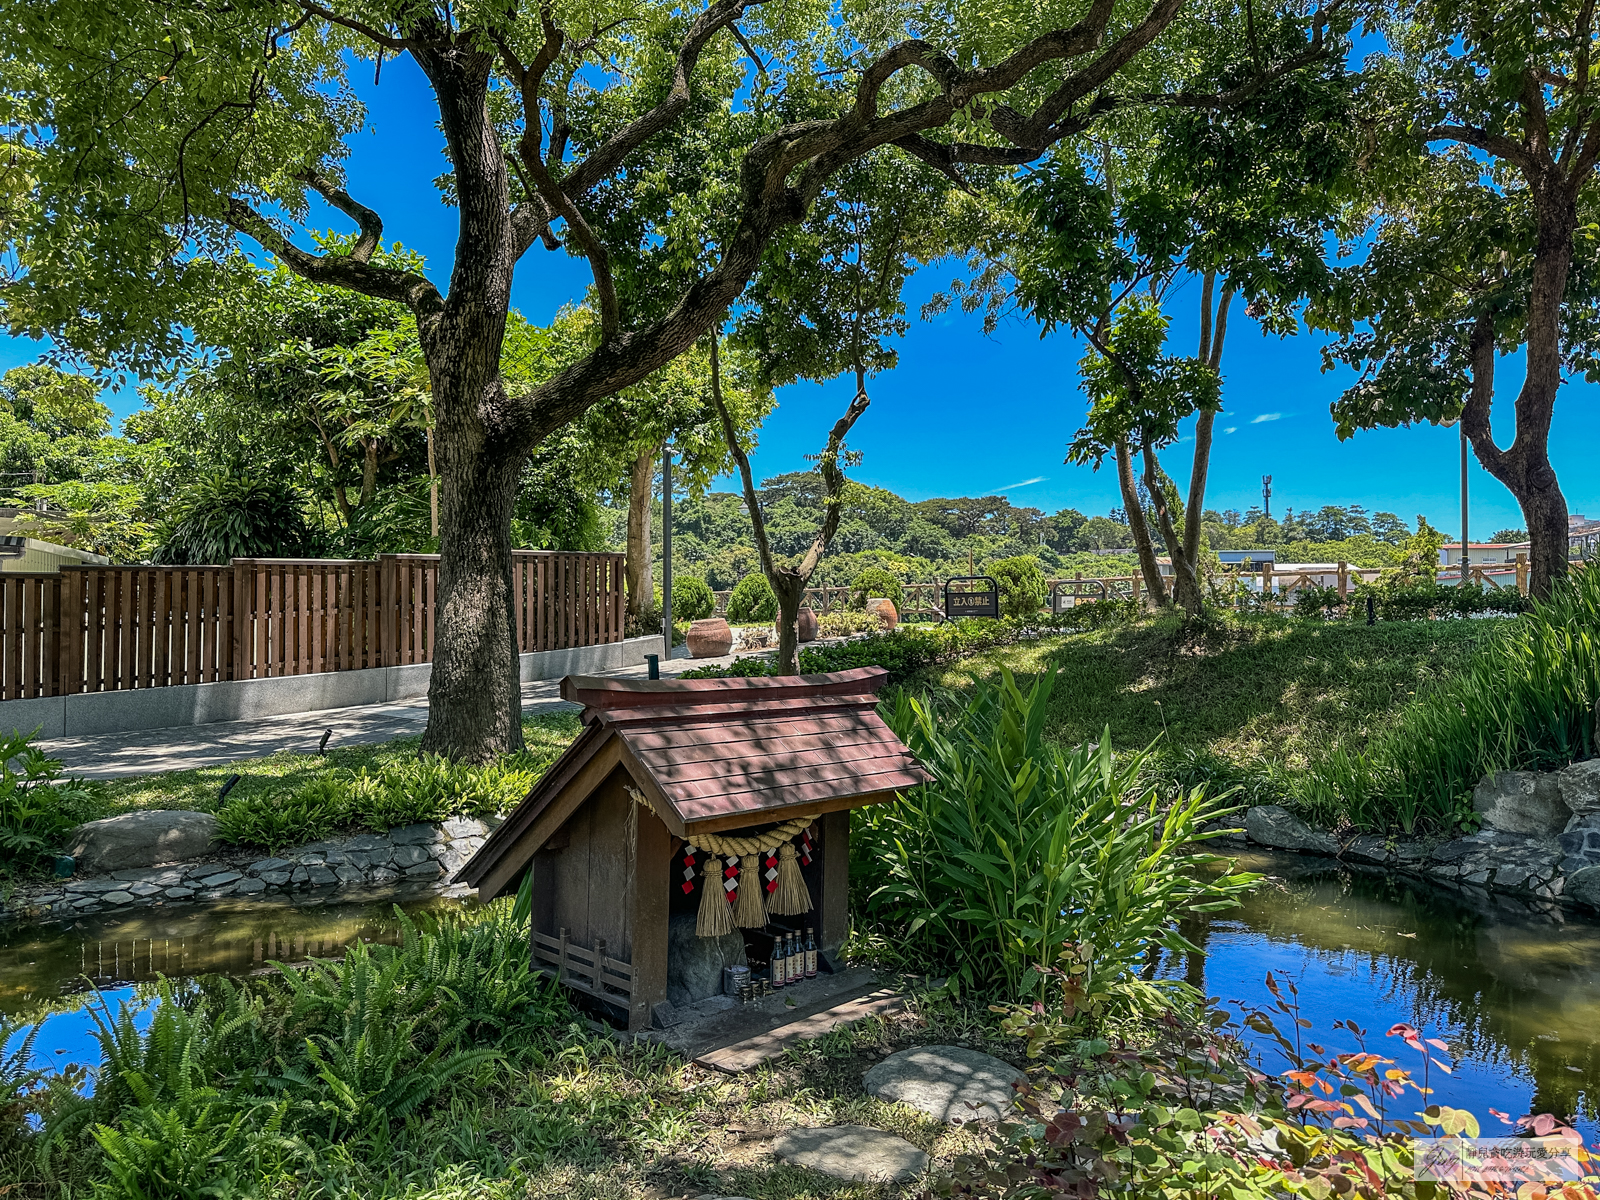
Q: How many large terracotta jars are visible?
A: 3